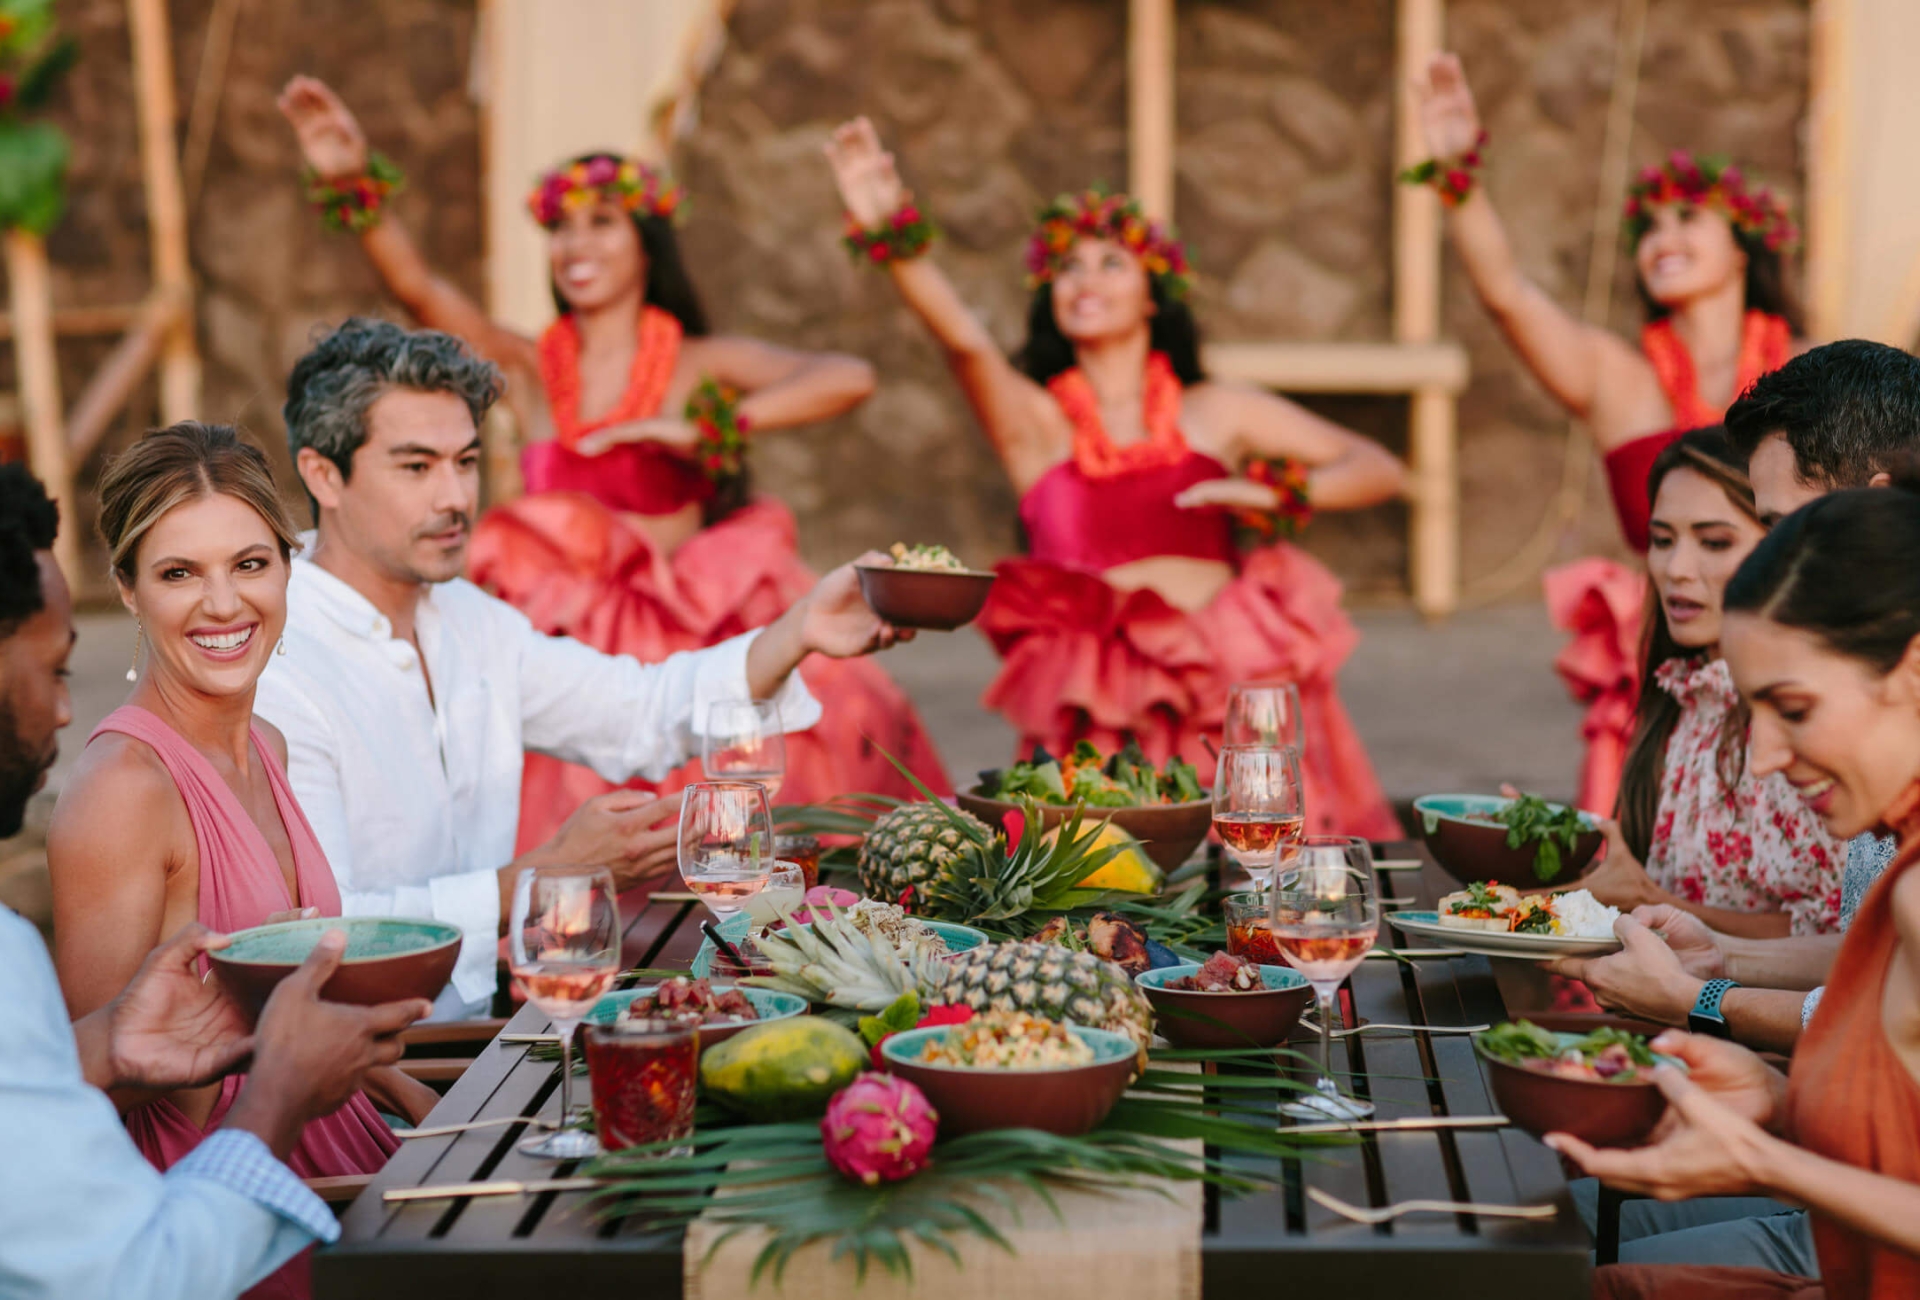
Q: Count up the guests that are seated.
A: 6